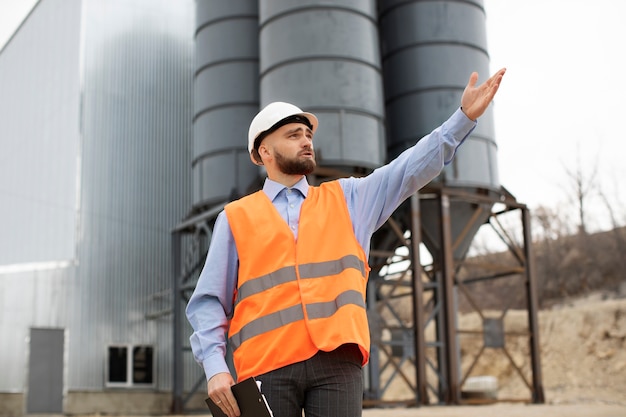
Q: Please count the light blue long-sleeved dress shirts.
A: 1